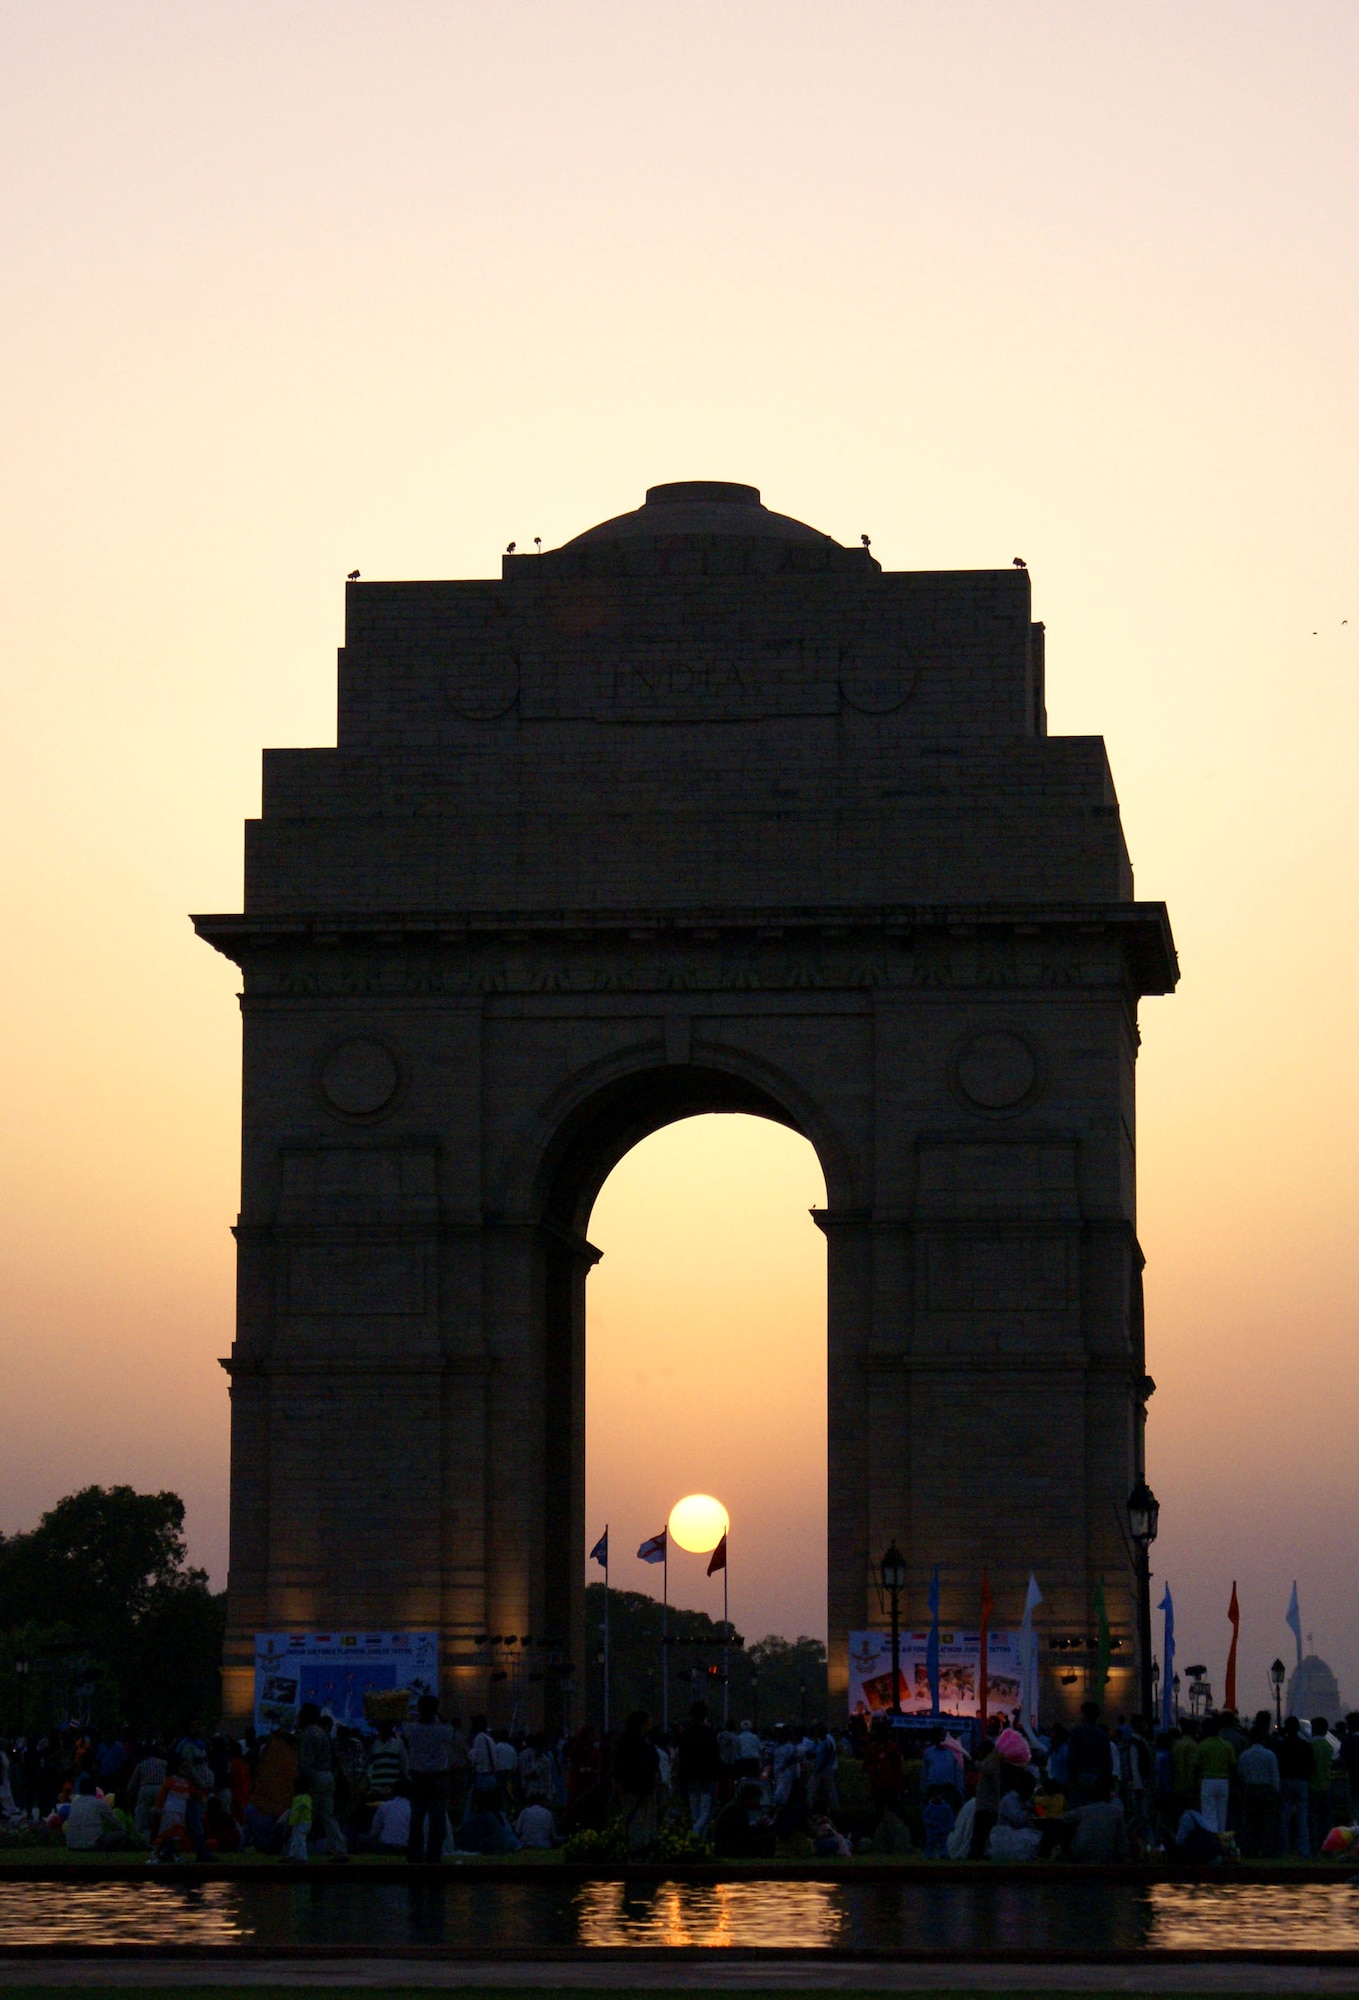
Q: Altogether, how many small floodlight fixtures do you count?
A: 5